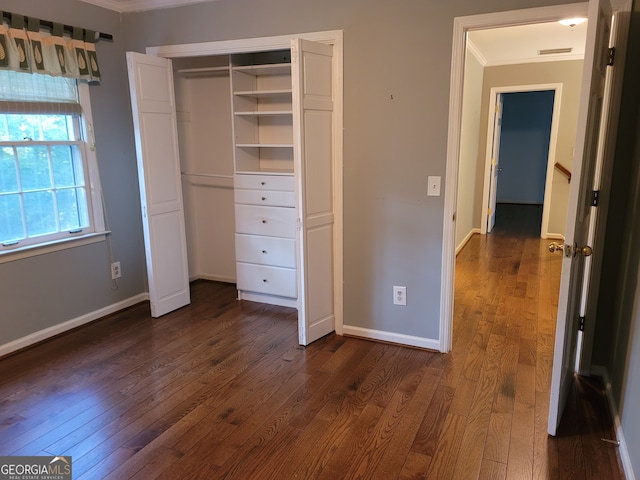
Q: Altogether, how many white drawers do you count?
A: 5